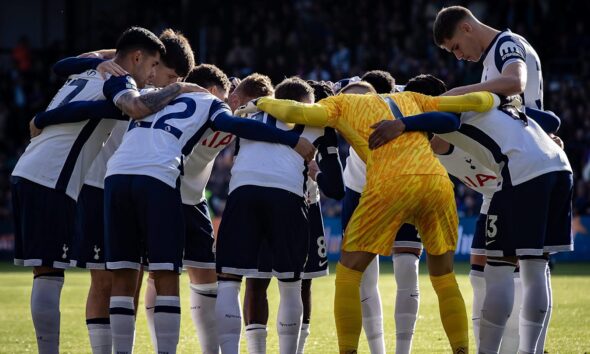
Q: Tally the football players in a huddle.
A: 11